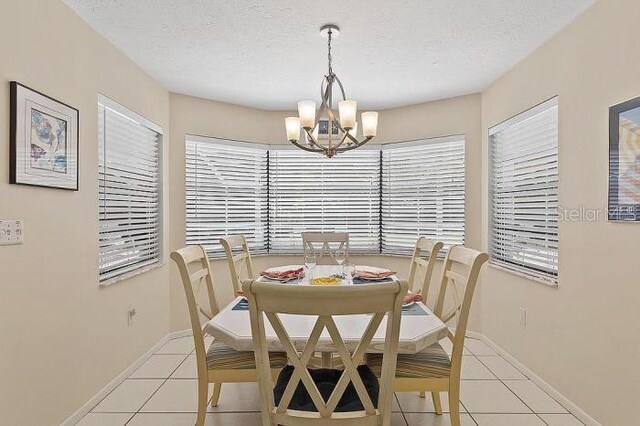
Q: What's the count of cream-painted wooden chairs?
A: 6